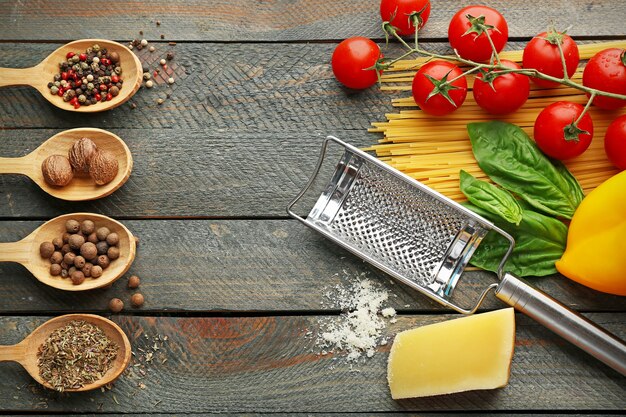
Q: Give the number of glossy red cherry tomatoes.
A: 9